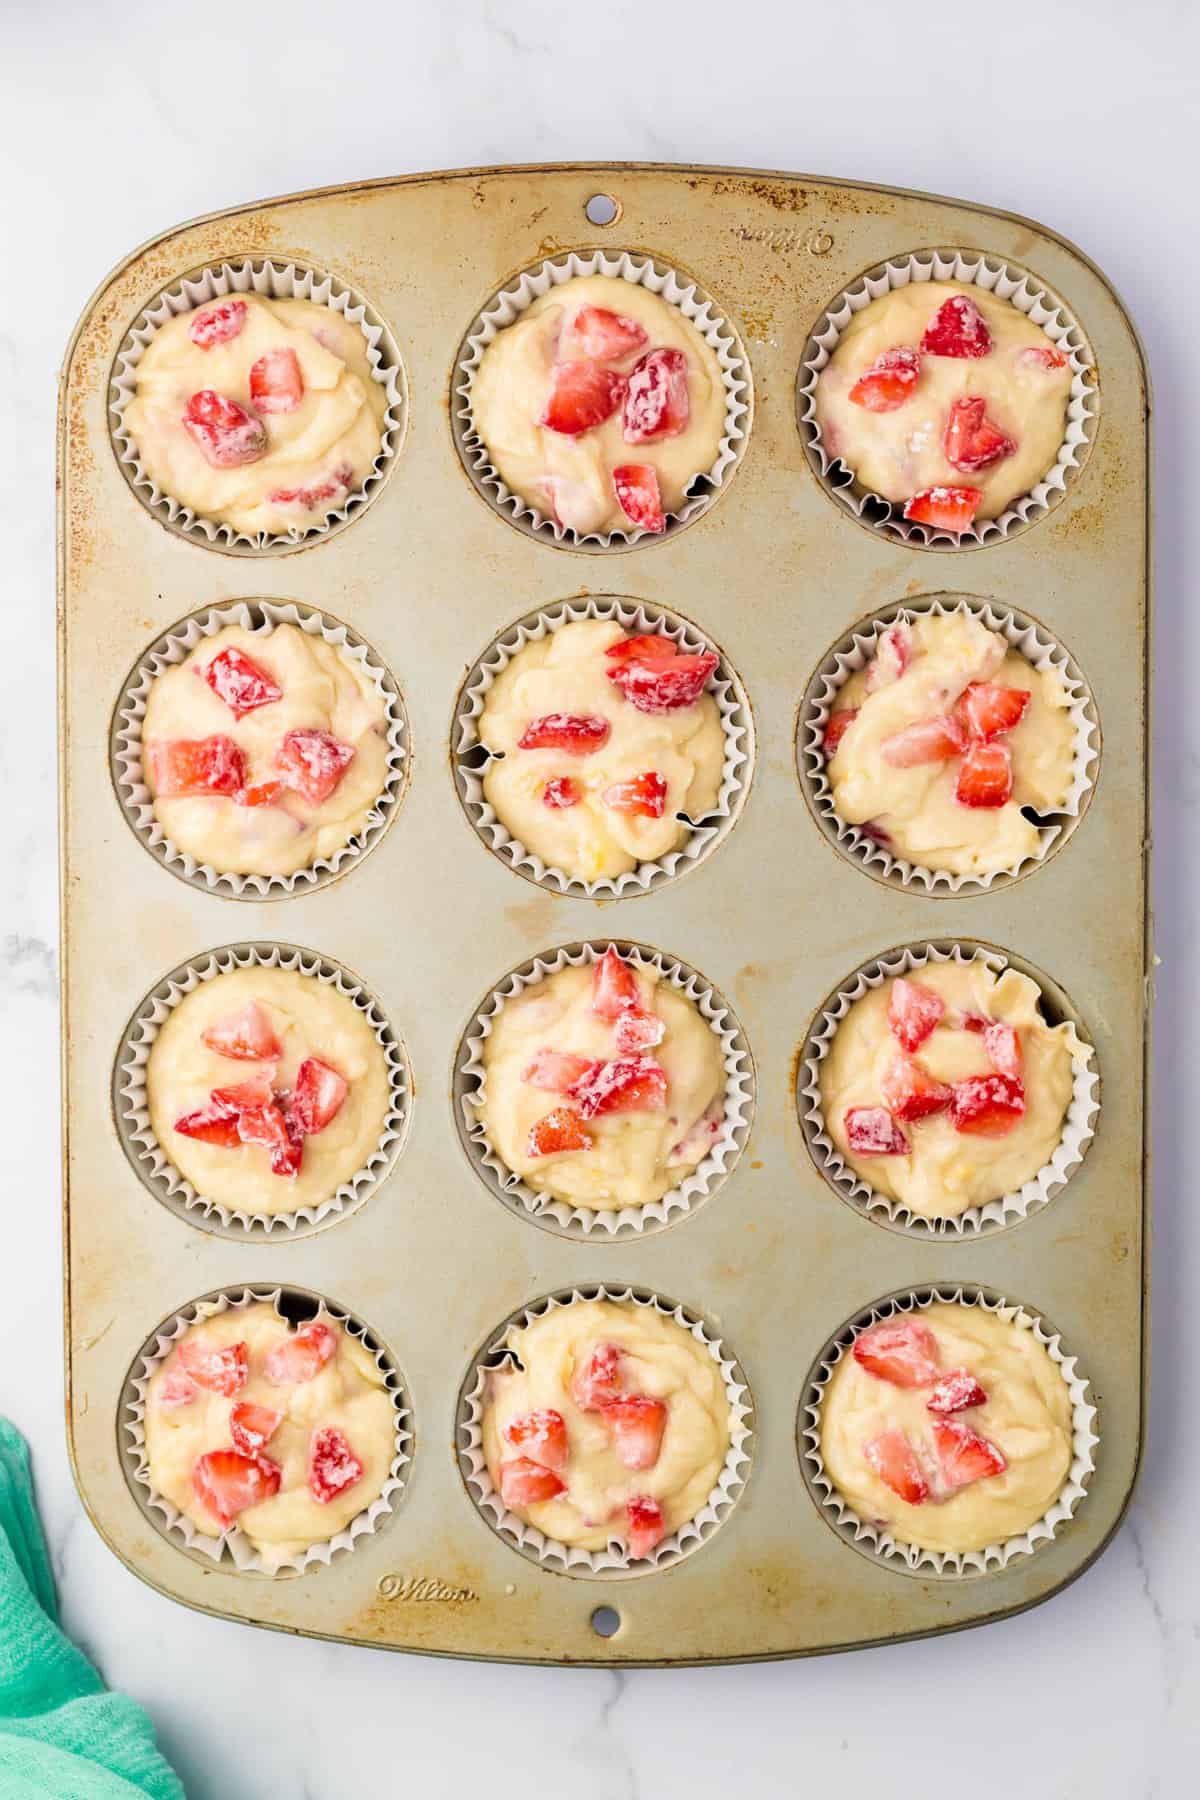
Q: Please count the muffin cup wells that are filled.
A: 12